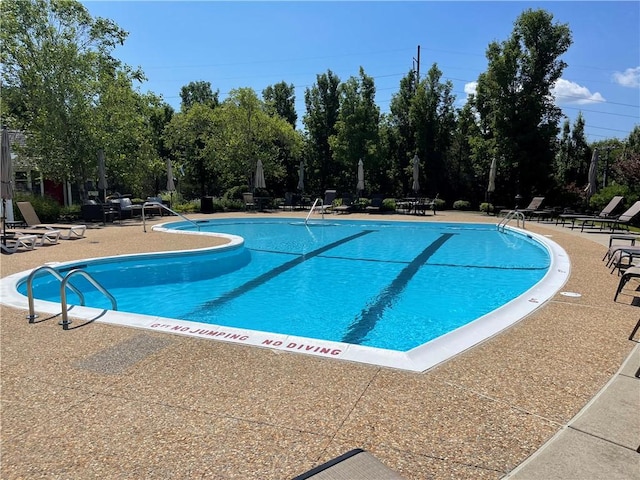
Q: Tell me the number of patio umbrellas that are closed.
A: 9